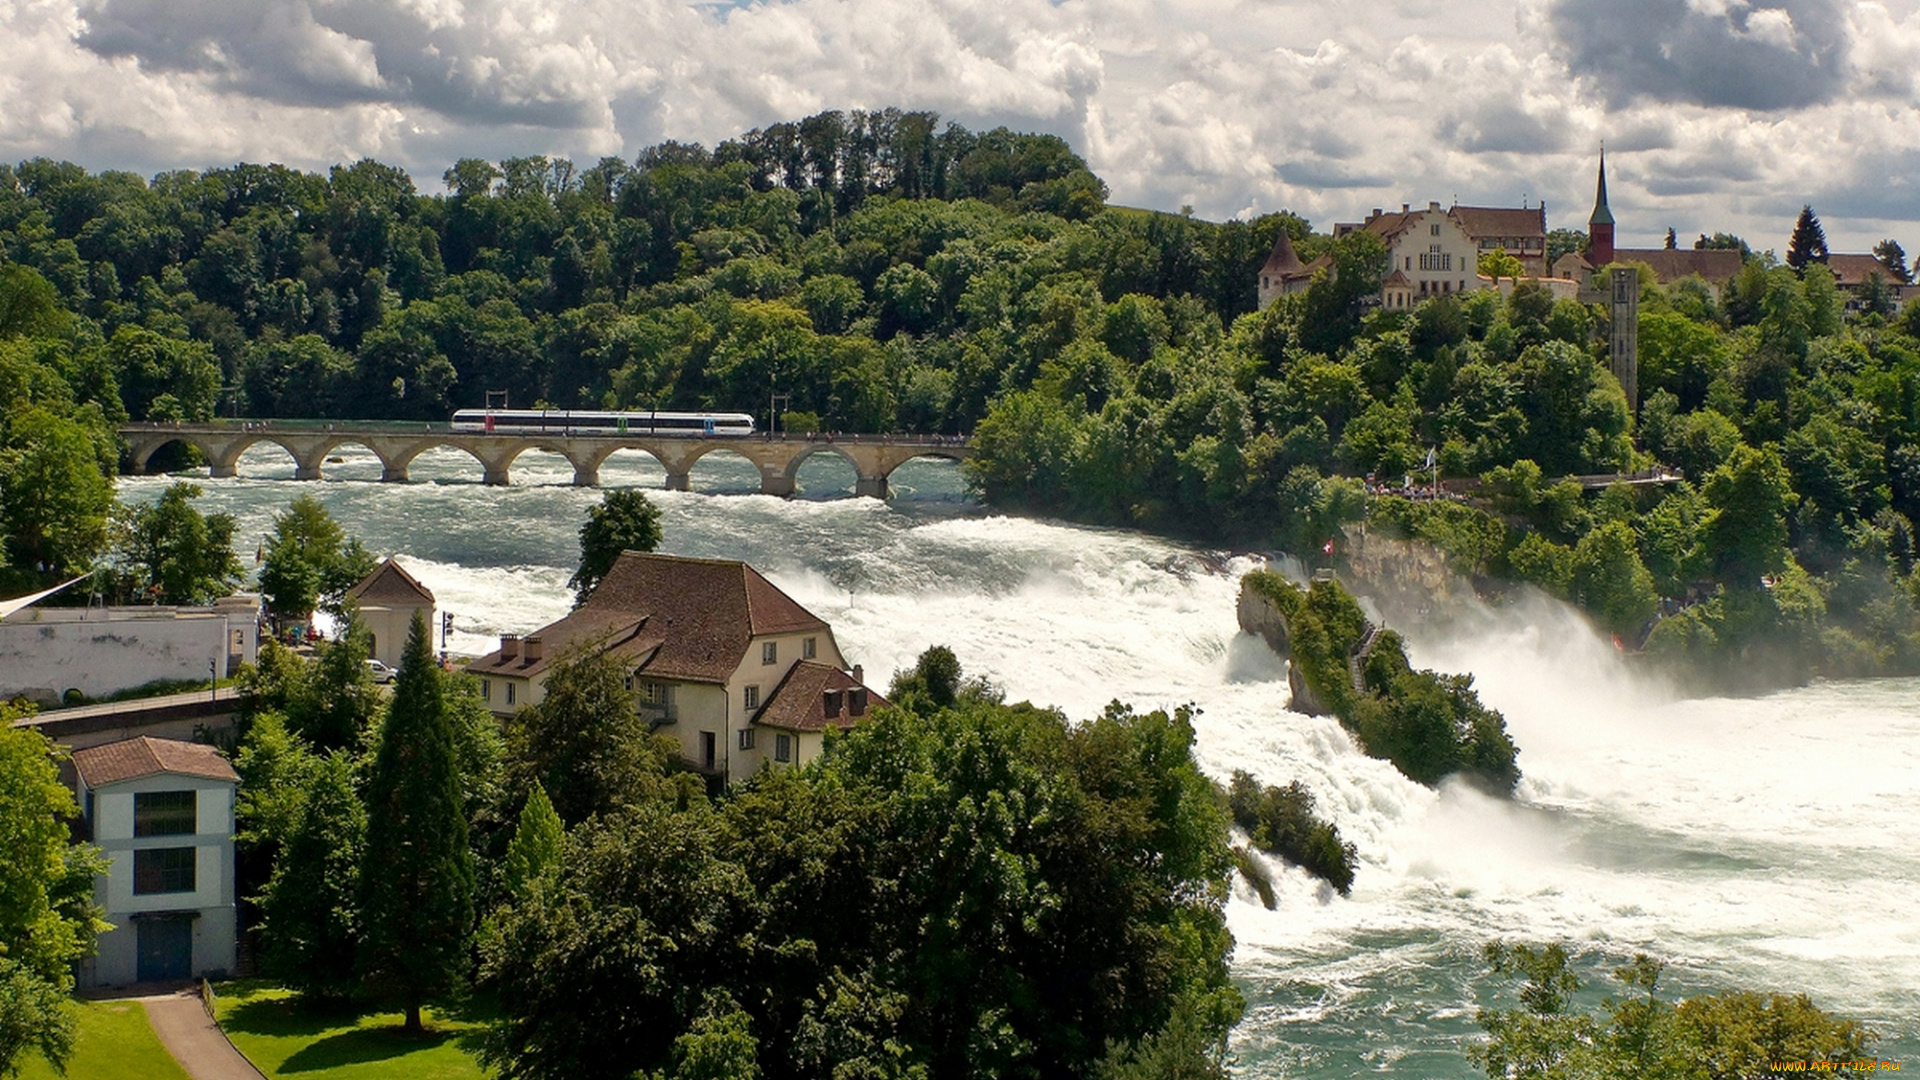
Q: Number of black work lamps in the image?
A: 3